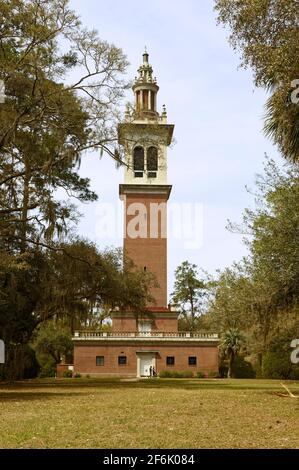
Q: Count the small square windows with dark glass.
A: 4